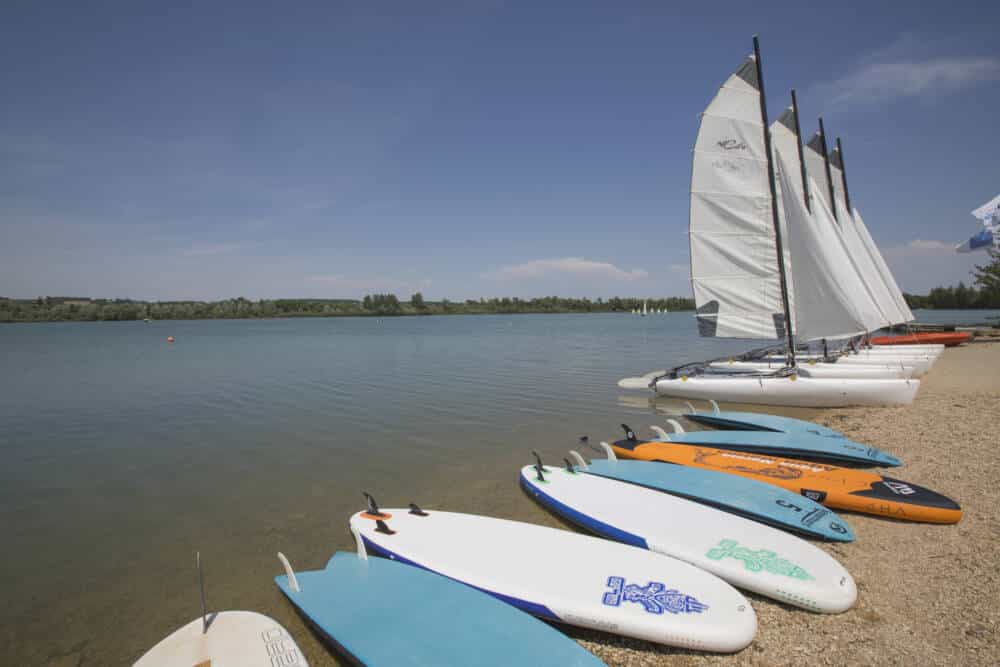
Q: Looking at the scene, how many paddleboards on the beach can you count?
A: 8